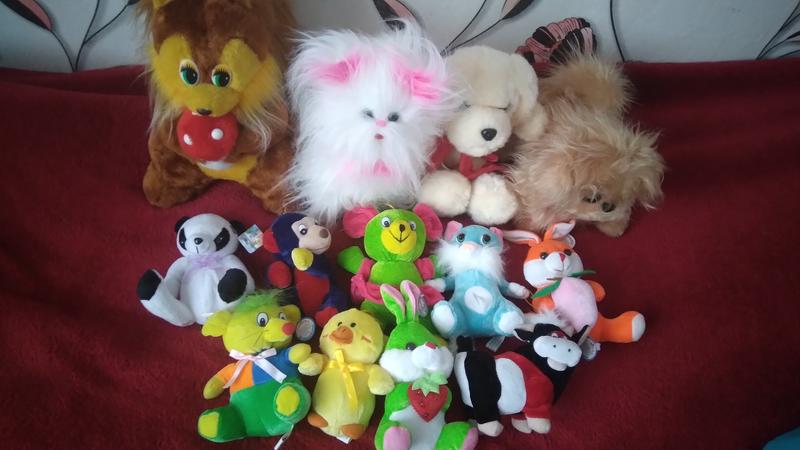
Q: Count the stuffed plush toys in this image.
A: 13